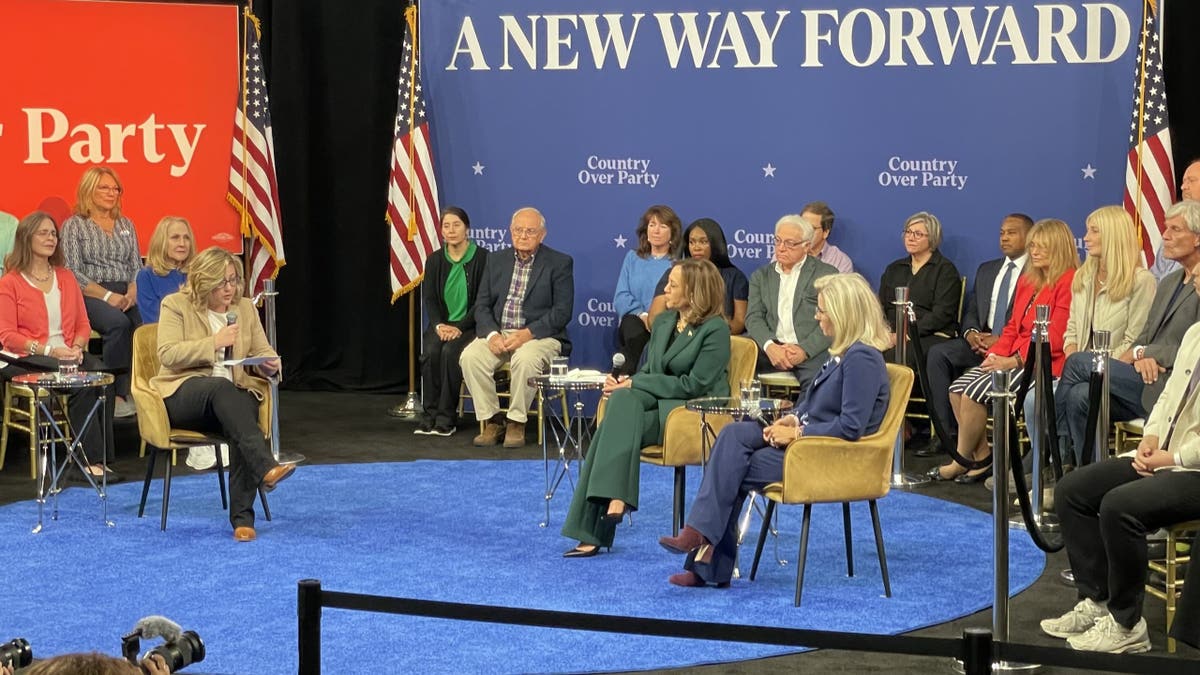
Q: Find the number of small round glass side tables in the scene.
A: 3